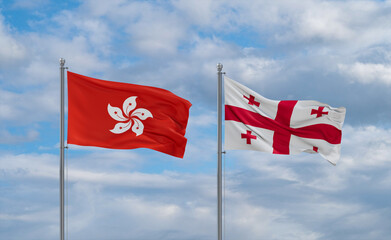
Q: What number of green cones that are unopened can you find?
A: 0